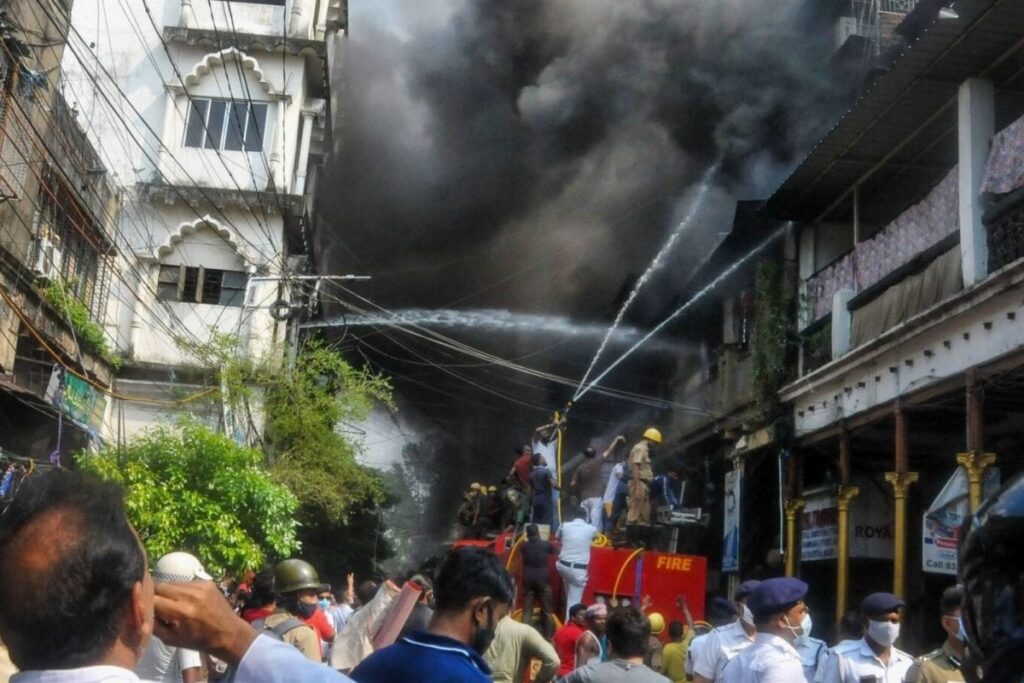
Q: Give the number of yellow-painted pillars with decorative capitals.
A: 4